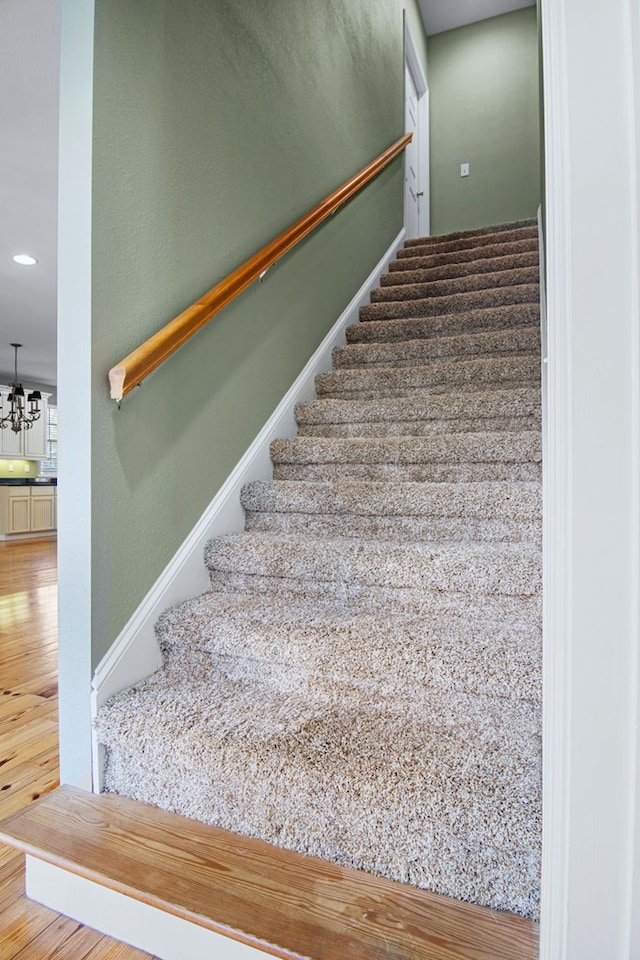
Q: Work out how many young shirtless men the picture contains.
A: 0